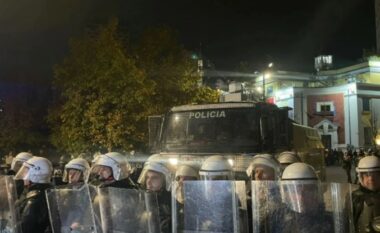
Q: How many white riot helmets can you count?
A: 11